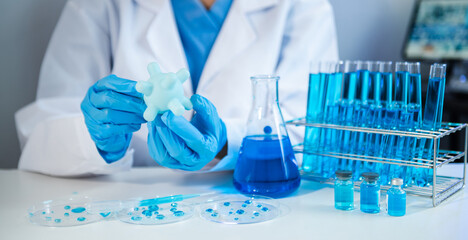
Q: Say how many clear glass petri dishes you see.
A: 3